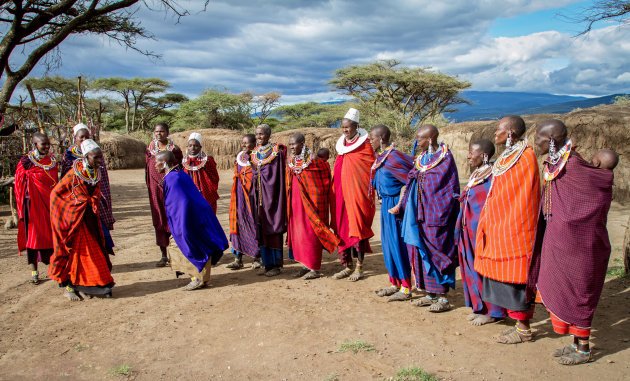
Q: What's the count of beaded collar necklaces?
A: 15